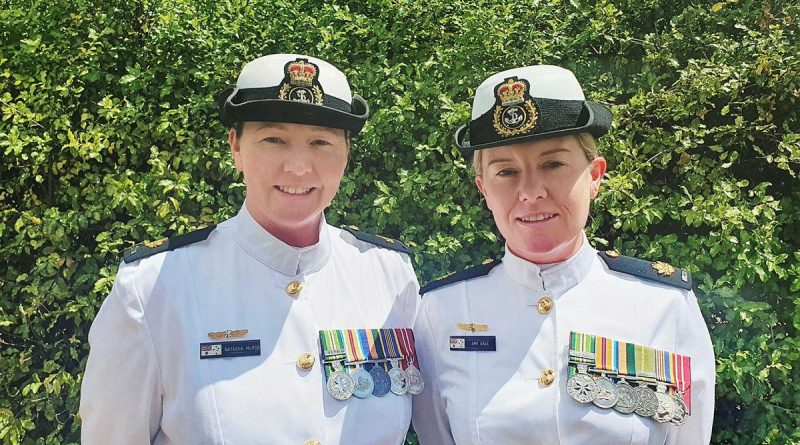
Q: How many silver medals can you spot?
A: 11